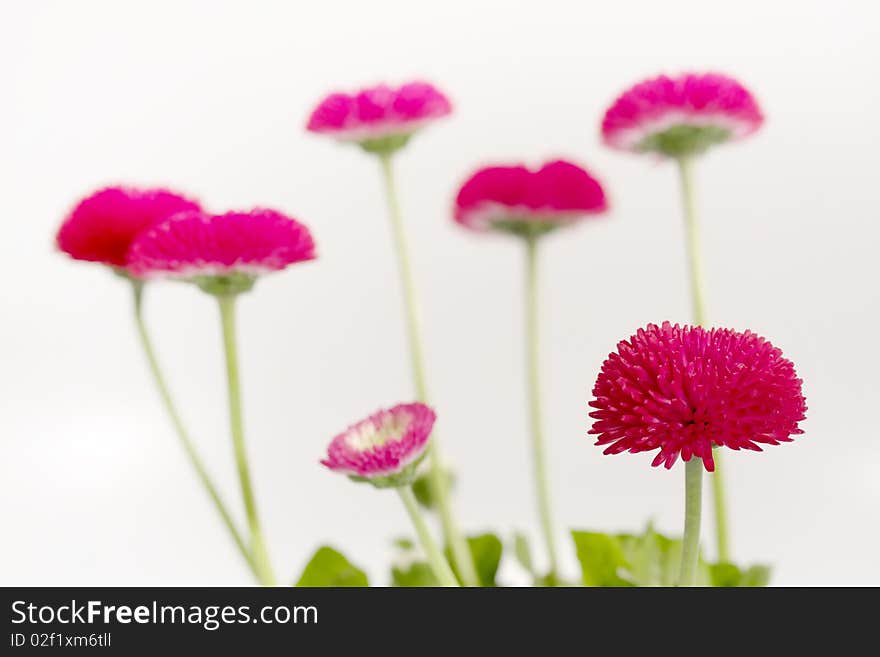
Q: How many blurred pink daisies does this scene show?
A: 6